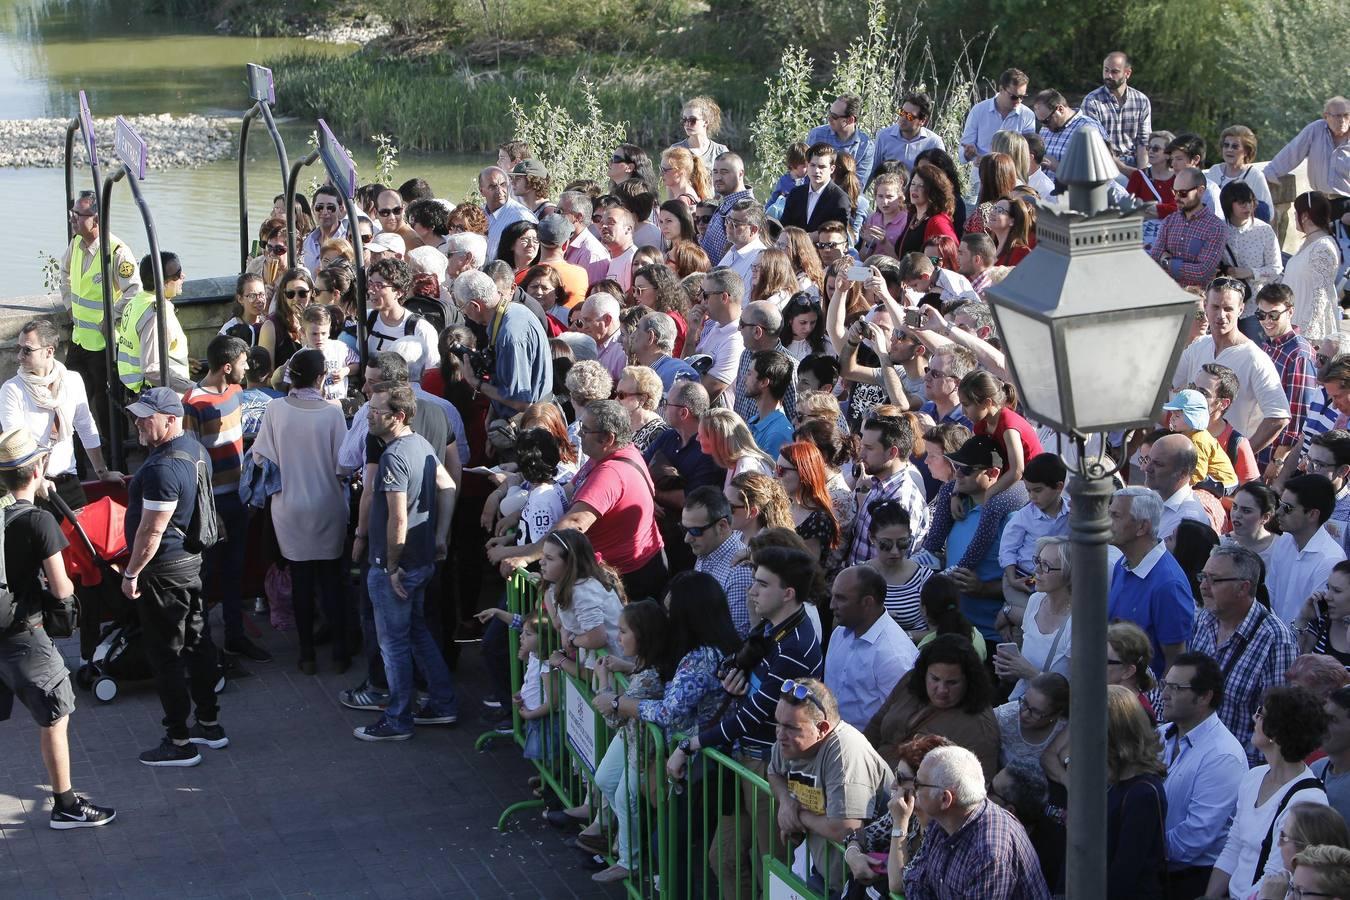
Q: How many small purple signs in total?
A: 4